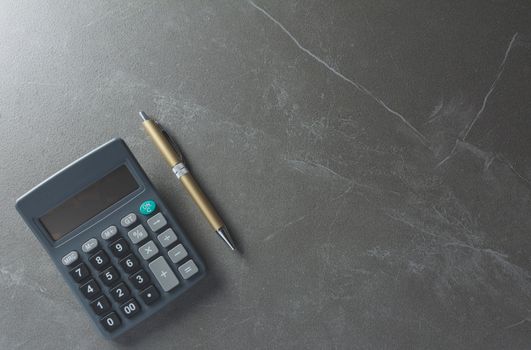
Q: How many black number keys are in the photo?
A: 11